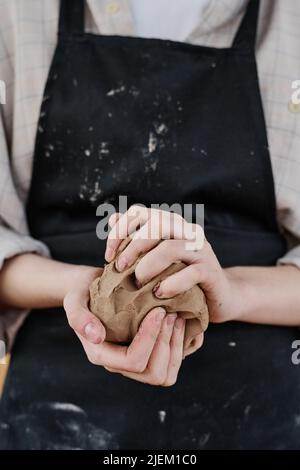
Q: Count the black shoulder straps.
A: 2